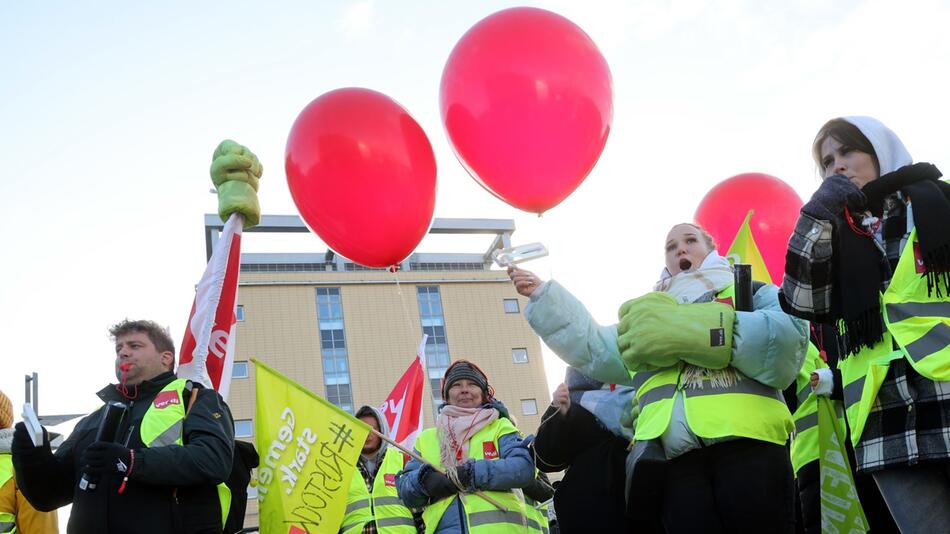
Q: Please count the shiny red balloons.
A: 3